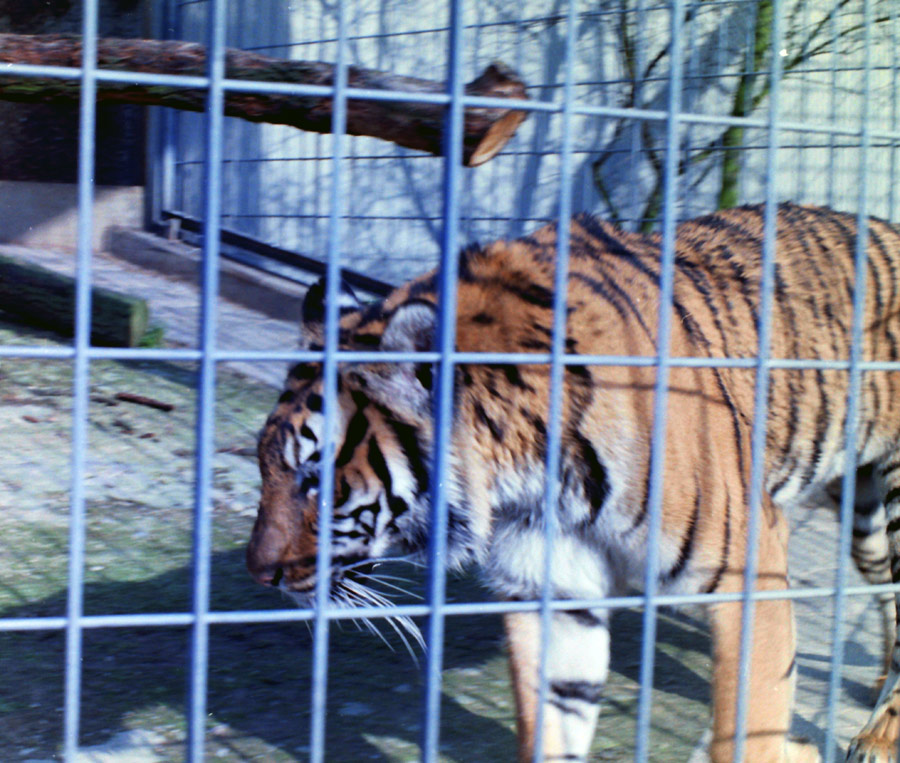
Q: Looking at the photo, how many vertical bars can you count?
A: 8